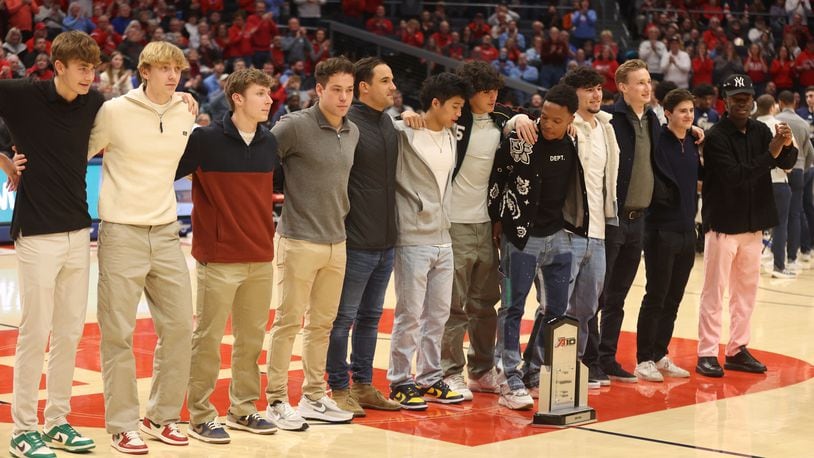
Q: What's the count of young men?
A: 12